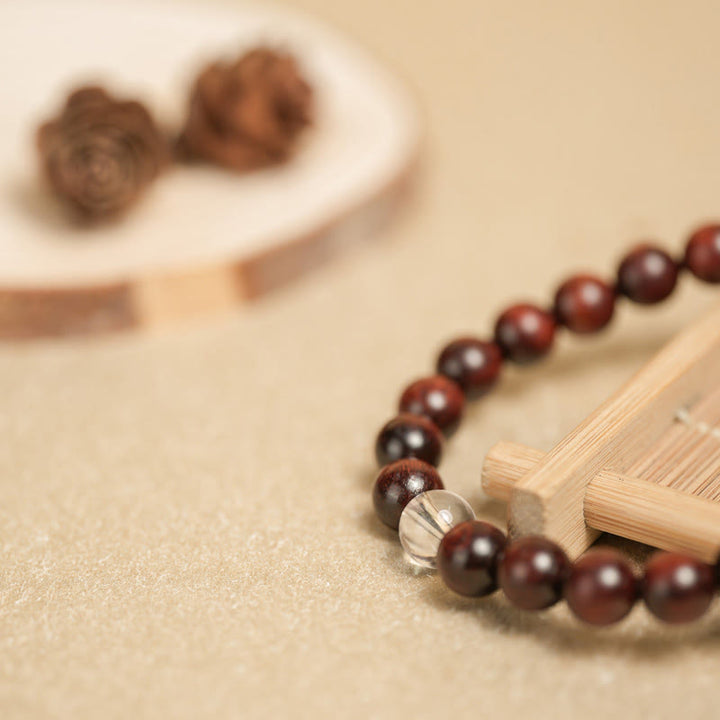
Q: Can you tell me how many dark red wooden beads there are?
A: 12